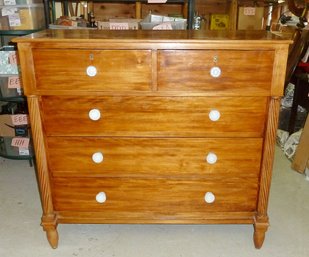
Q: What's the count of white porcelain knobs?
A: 8